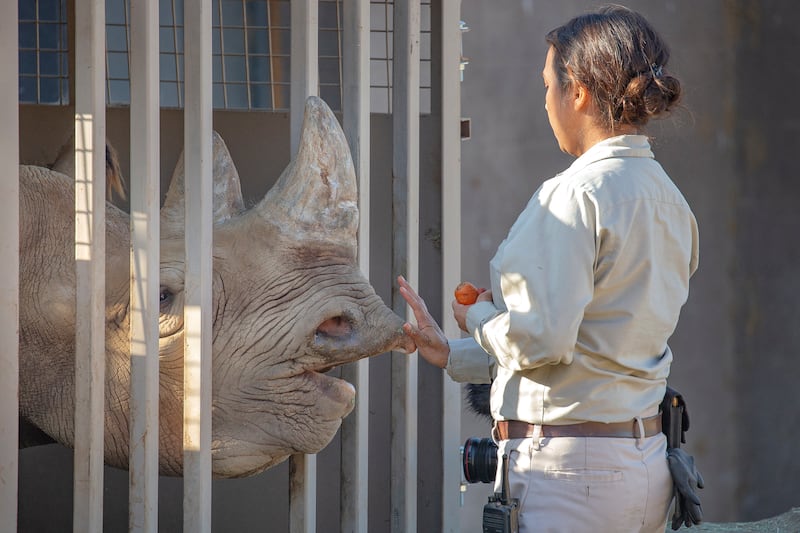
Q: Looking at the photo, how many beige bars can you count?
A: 8